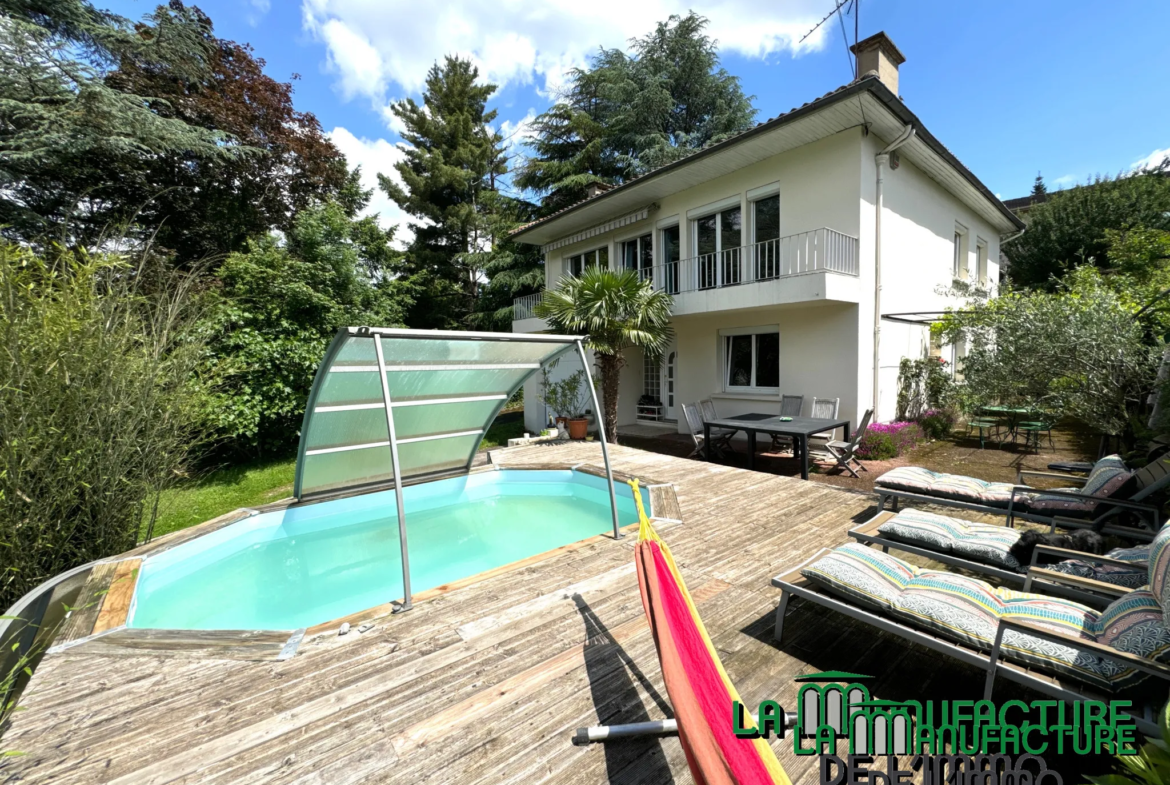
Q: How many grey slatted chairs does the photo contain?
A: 5